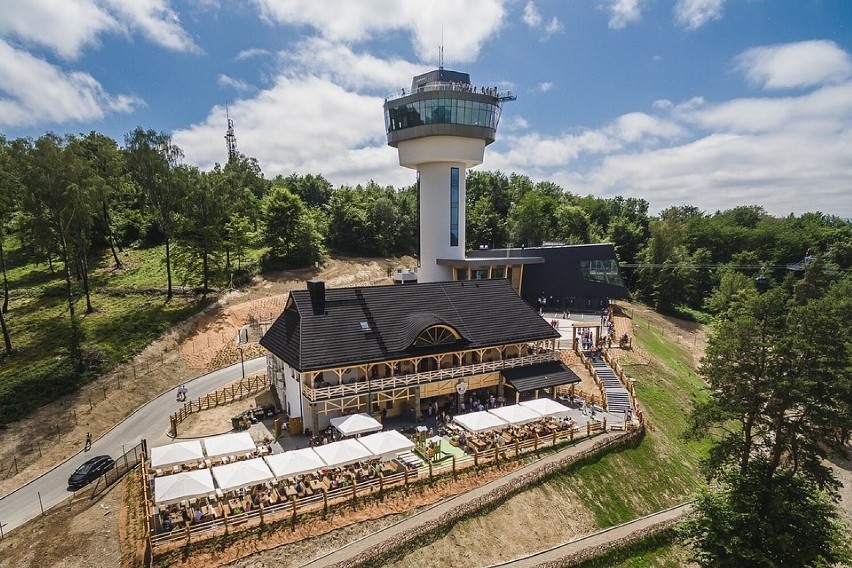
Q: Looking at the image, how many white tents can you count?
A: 11